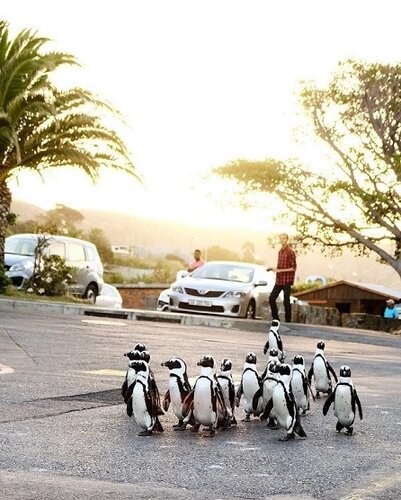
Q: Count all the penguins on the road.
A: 15